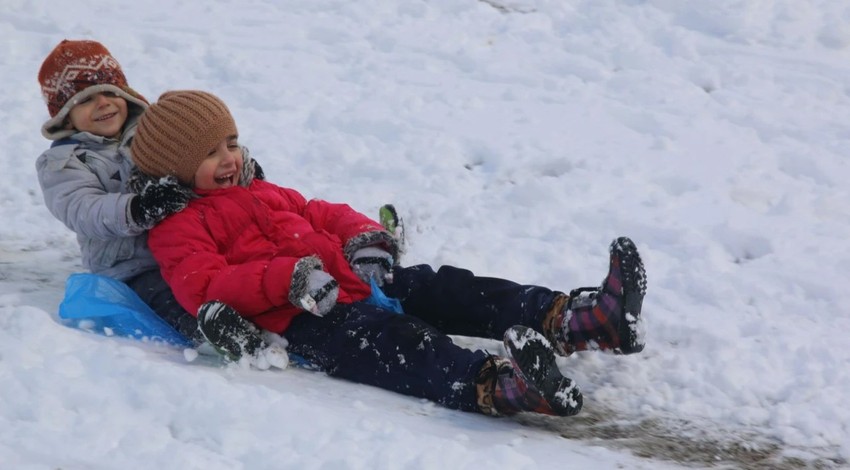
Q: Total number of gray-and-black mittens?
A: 2